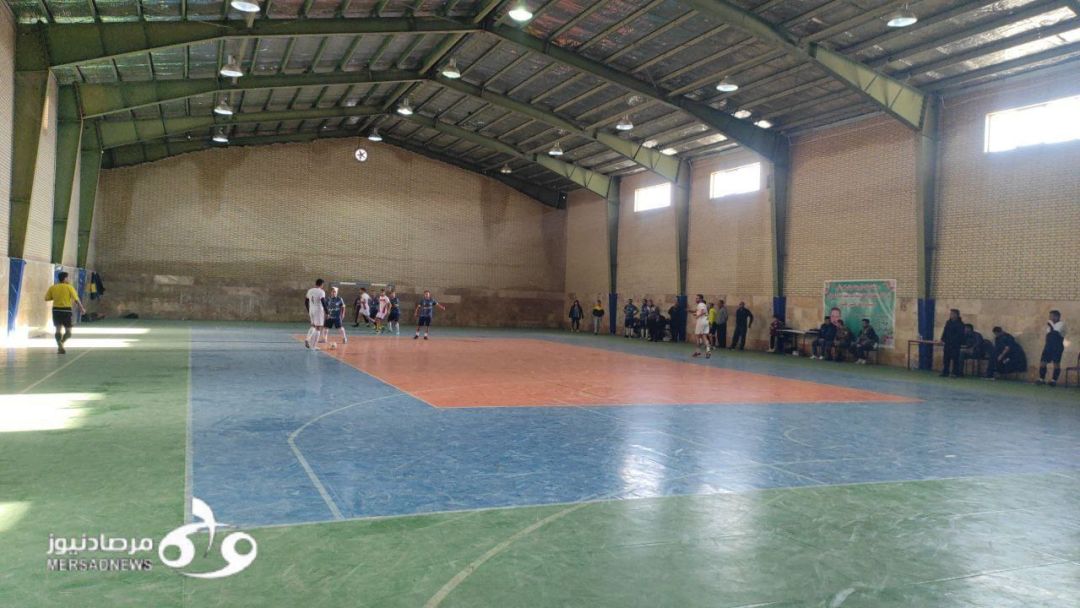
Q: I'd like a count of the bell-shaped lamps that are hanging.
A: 13